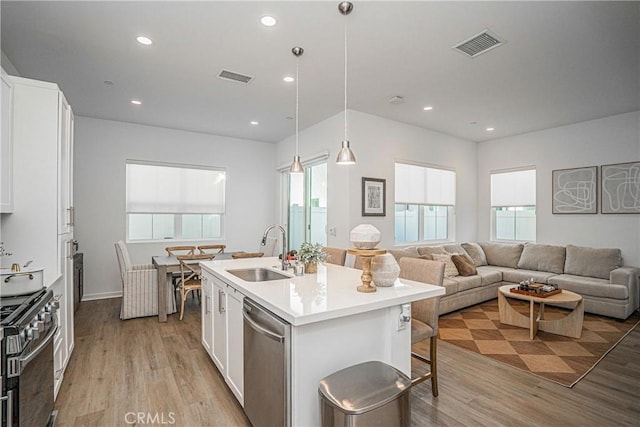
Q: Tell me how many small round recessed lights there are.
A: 7